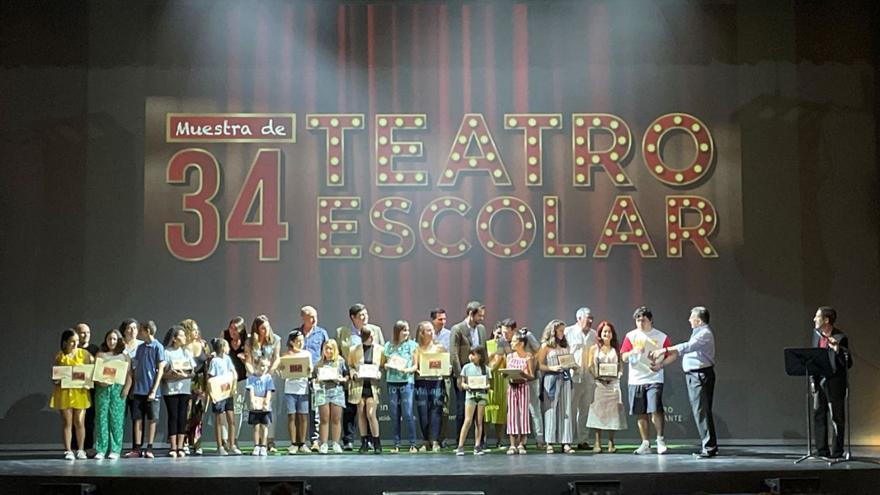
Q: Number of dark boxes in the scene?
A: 4